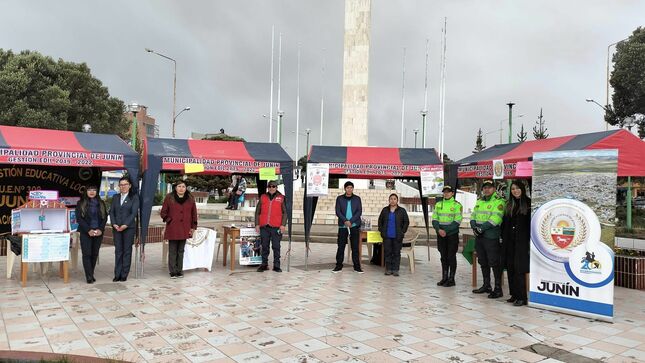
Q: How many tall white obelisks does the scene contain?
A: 1